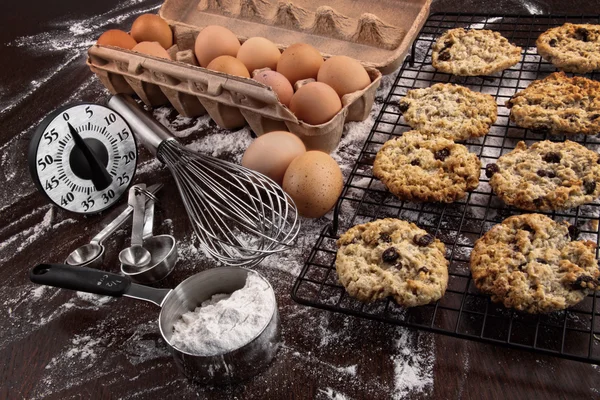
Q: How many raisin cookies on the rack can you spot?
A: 8